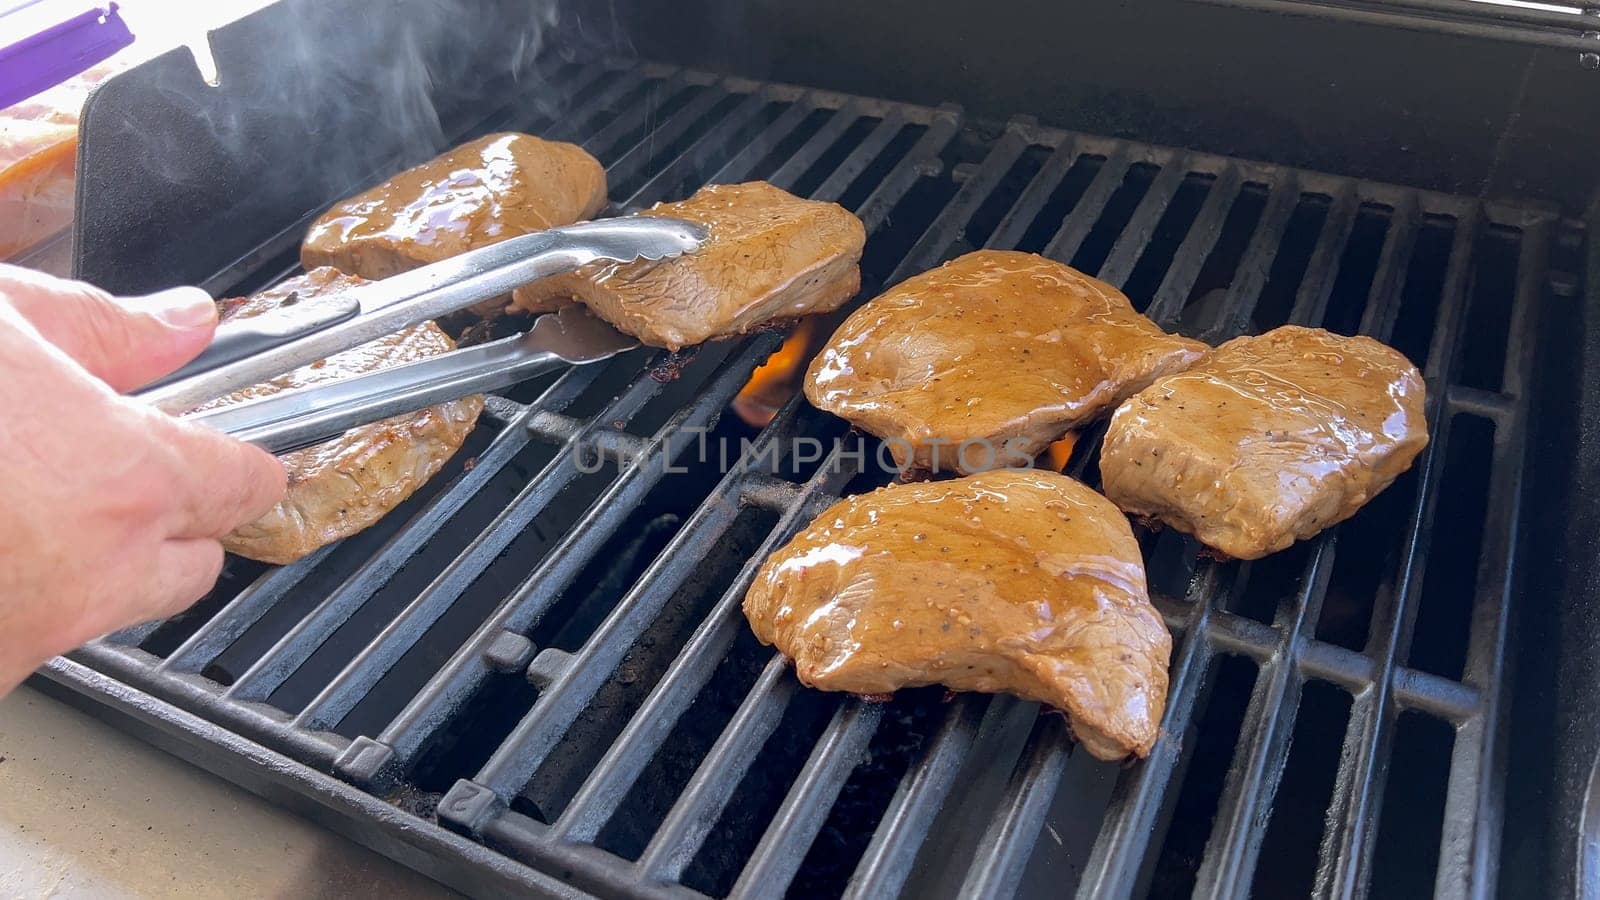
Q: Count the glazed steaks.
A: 6